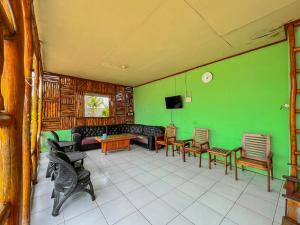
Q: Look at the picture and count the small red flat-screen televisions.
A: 0